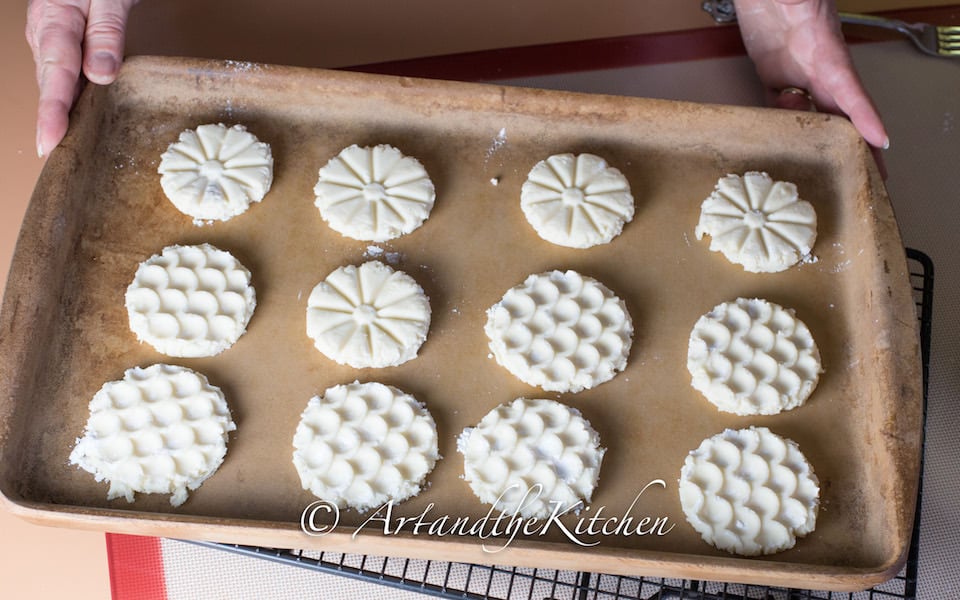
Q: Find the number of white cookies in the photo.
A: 12